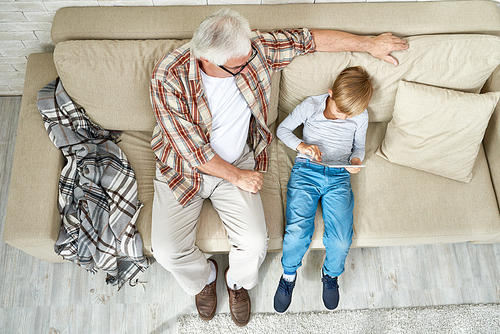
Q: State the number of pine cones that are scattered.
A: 0